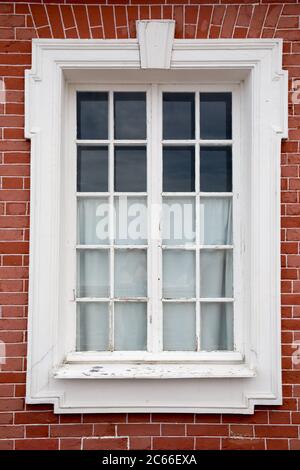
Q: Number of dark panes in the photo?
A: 8